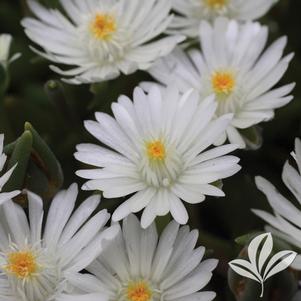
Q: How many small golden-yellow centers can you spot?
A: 6